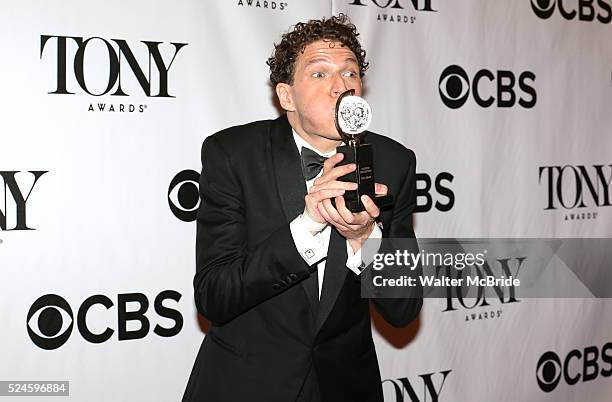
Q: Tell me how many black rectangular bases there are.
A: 1